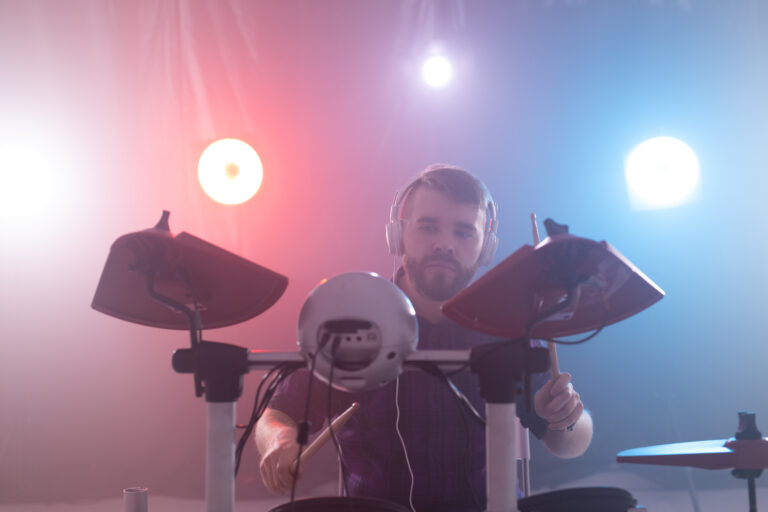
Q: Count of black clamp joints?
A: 2